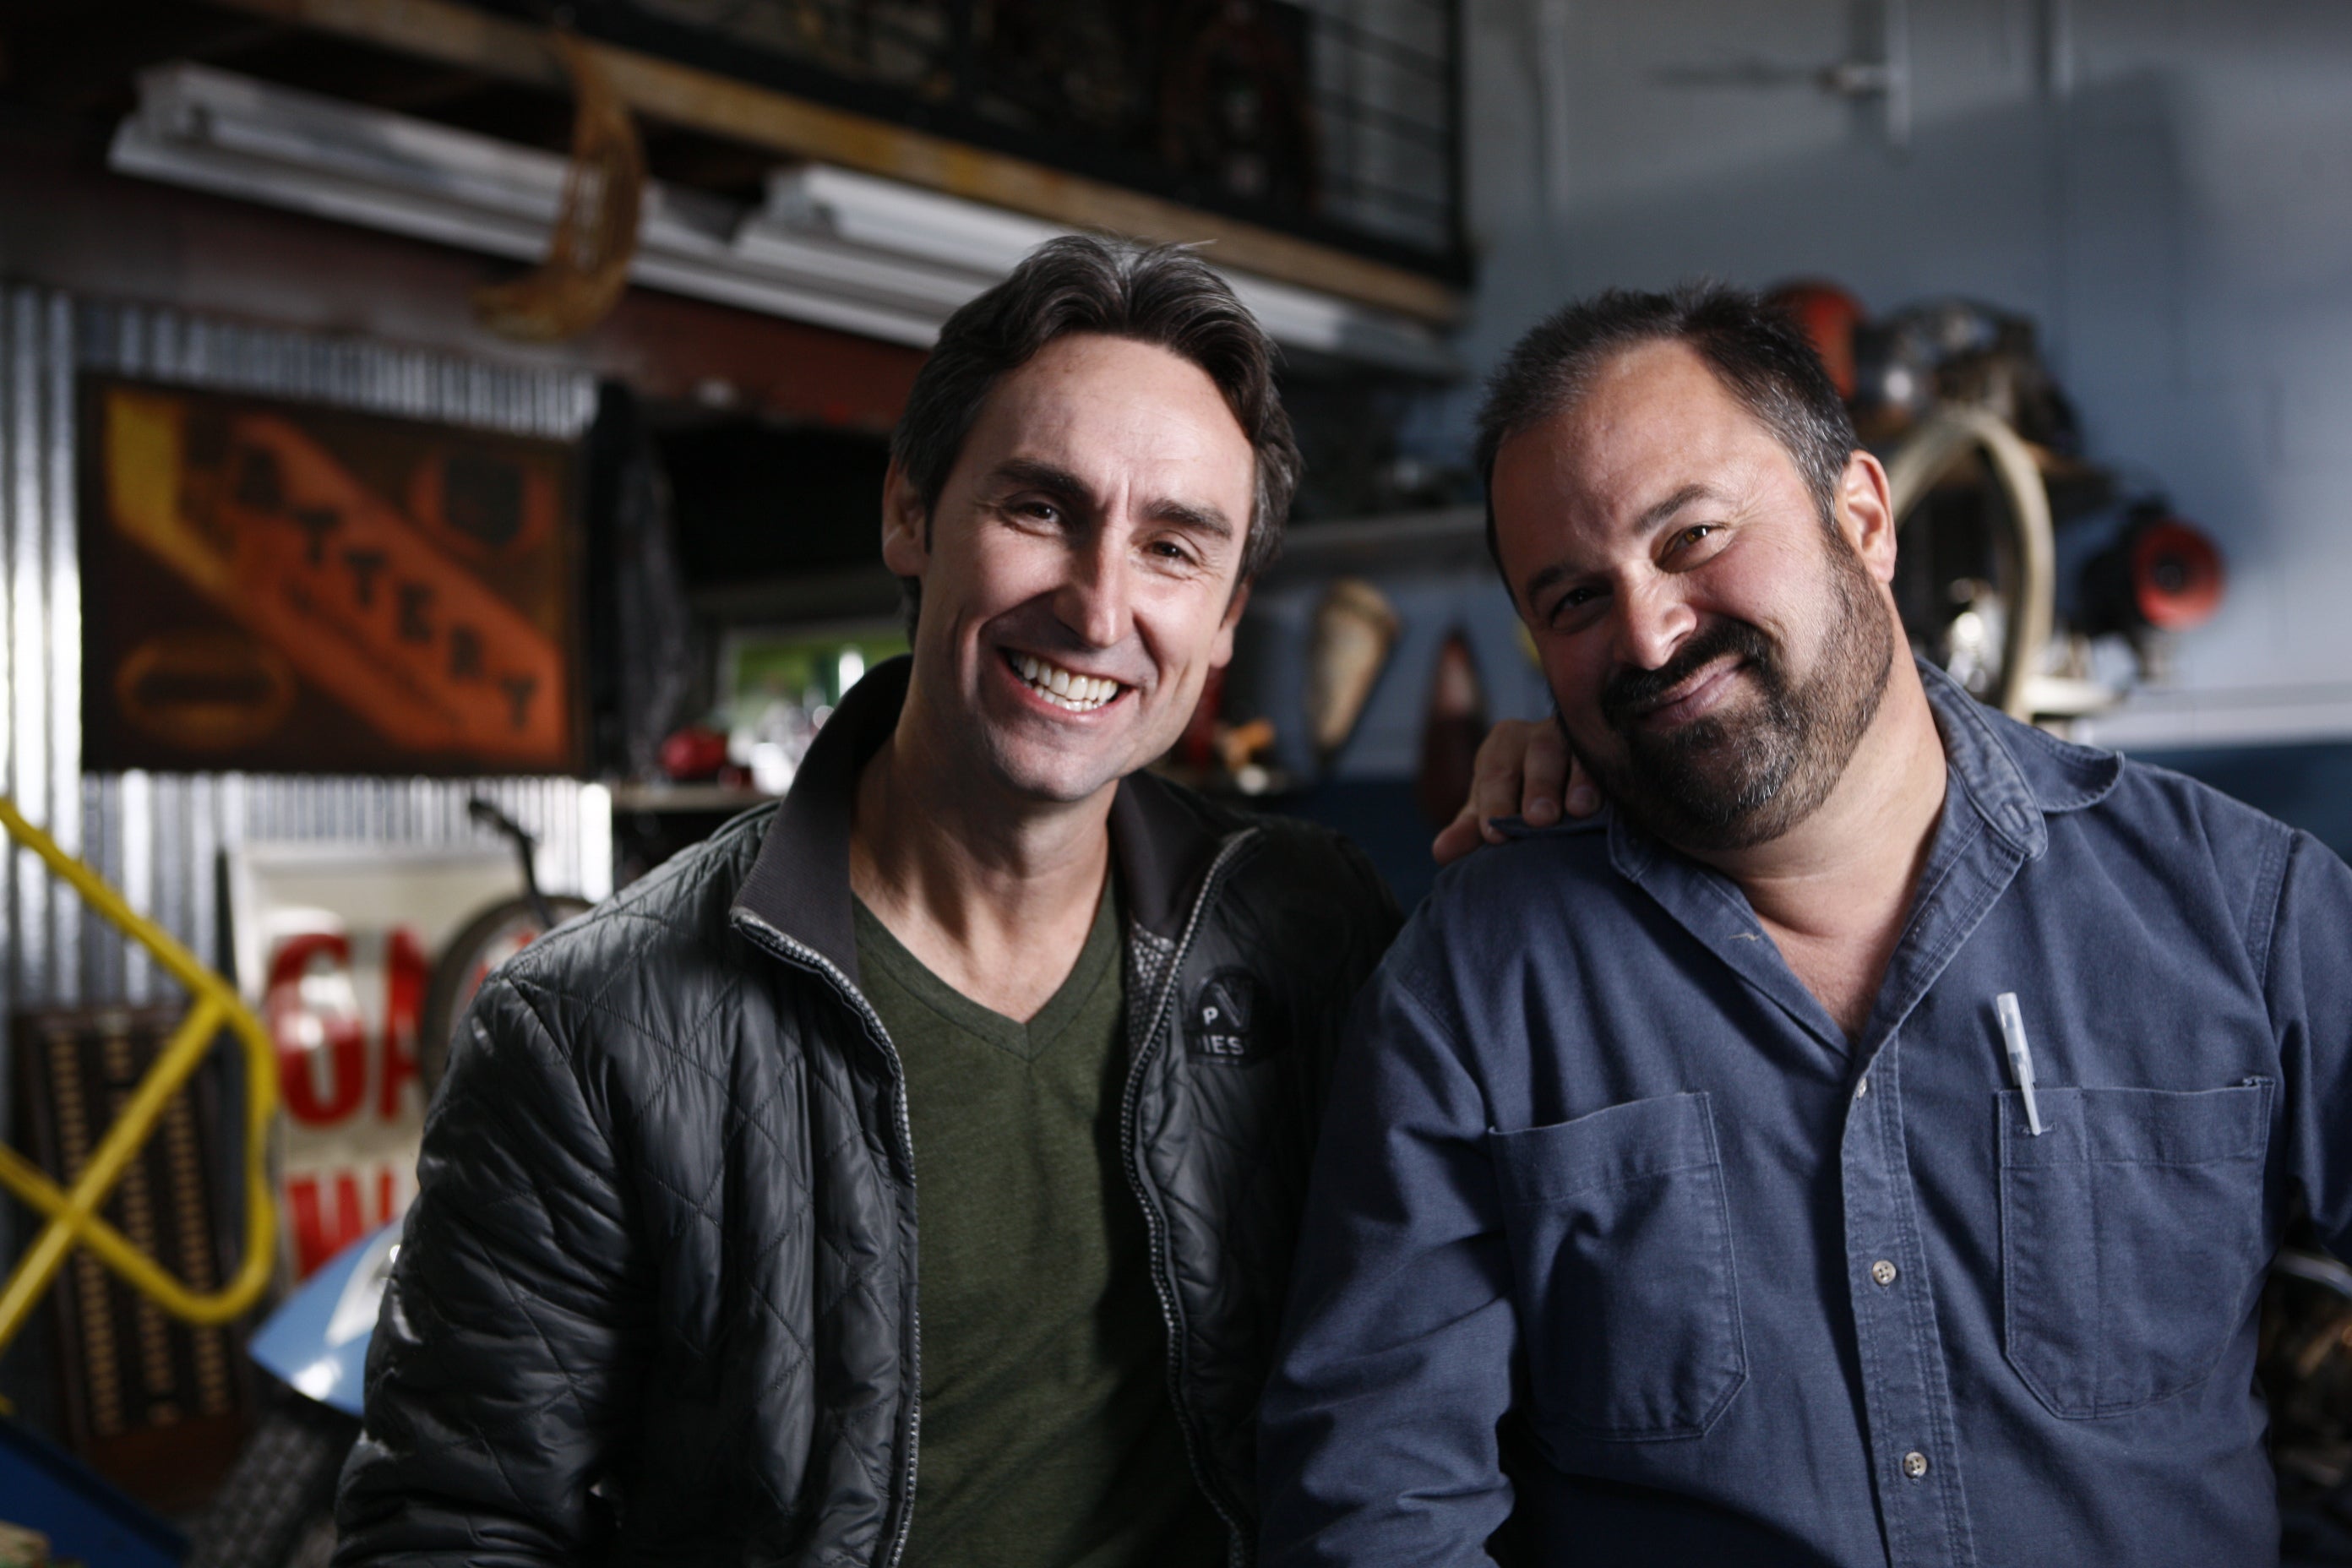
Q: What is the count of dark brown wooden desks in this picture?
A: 0